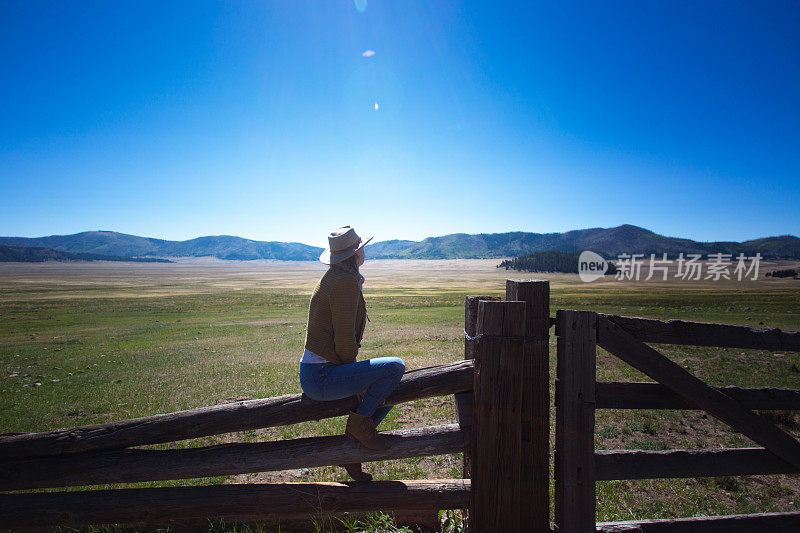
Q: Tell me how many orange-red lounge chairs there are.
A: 0